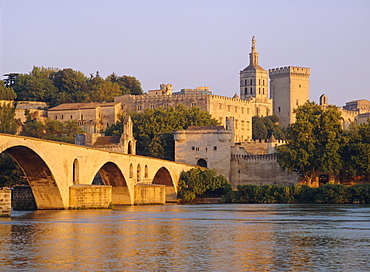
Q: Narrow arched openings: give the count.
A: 4